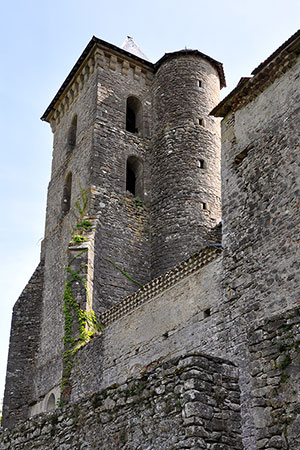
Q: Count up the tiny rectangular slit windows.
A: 4